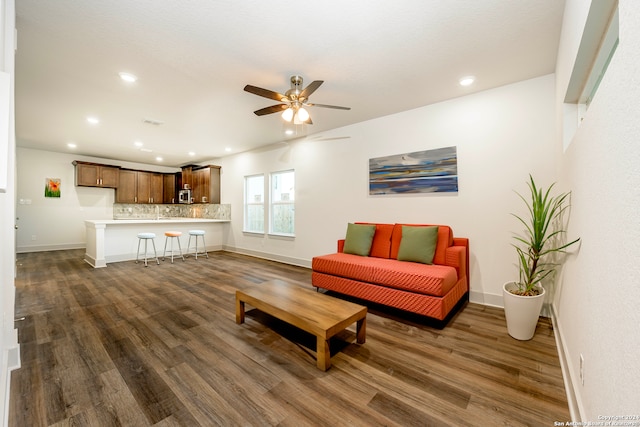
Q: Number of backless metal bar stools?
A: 3